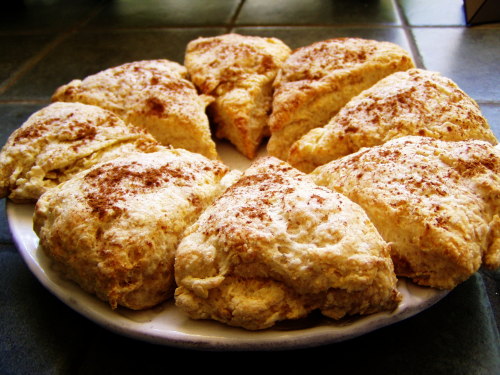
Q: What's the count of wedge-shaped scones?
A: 8